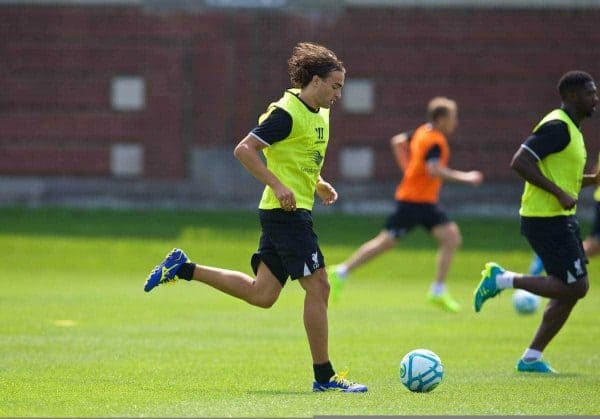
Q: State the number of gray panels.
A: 4